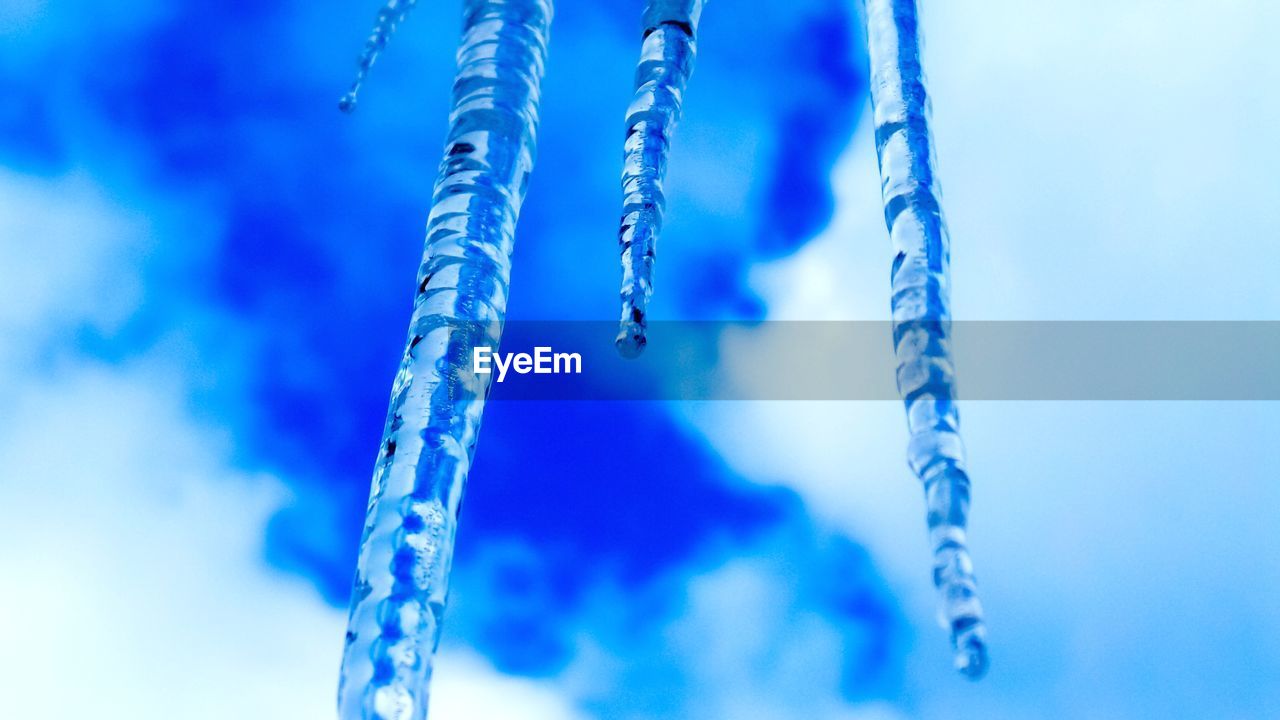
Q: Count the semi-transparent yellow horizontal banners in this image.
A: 0